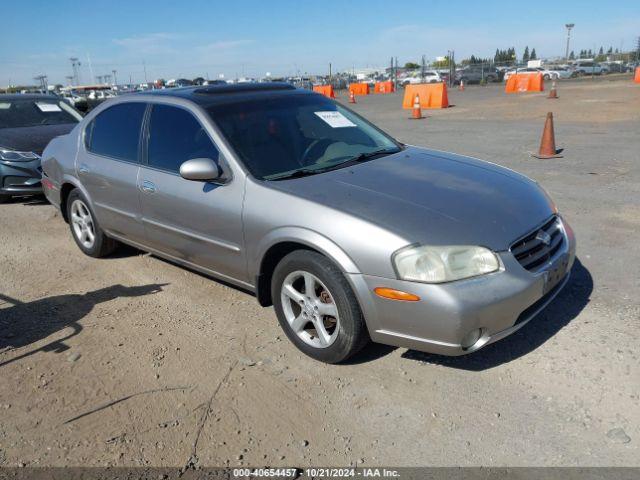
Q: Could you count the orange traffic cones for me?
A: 5